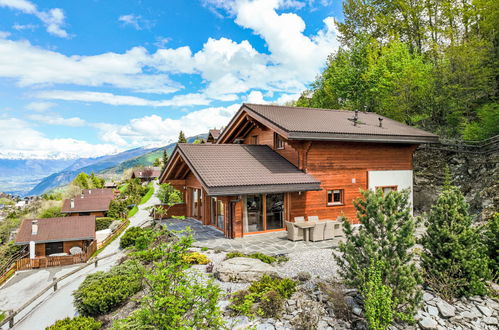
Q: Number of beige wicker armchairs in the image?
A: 6